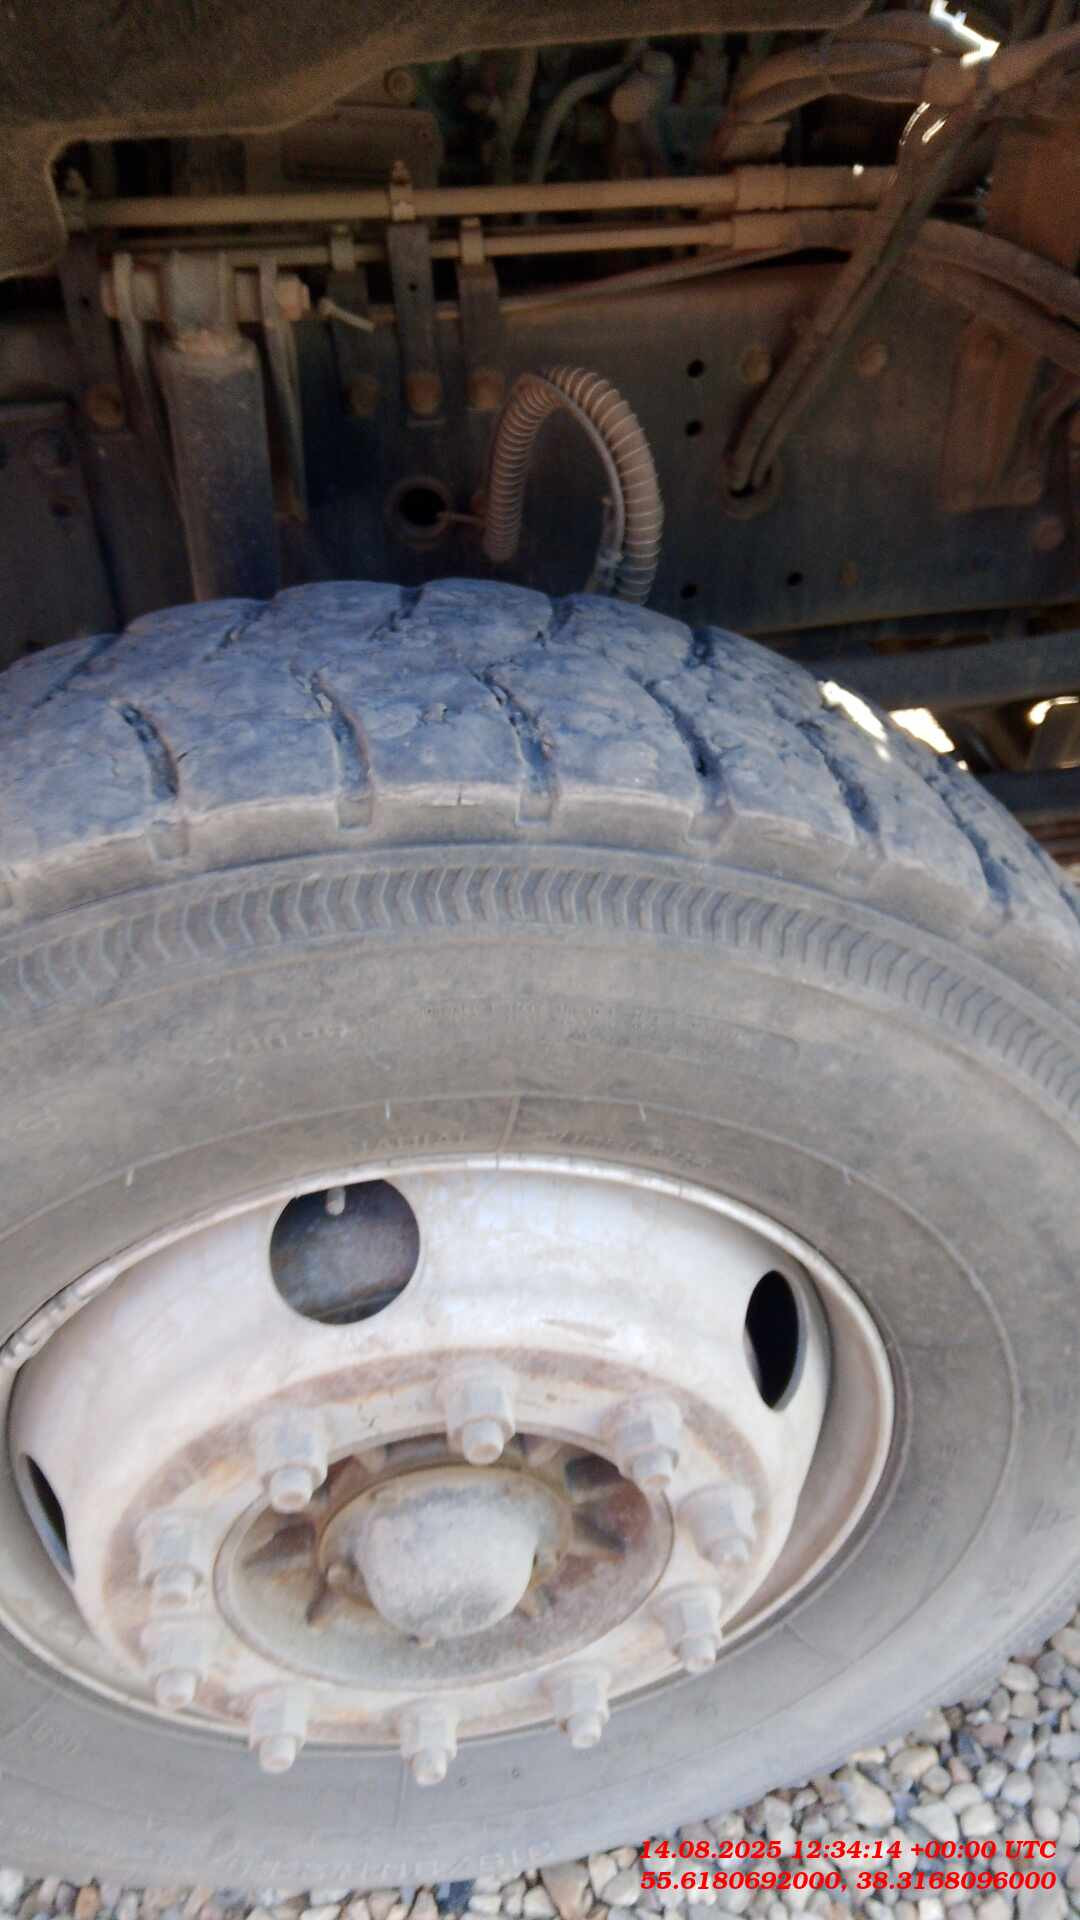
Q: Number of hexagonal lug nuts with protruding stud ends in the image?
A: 10